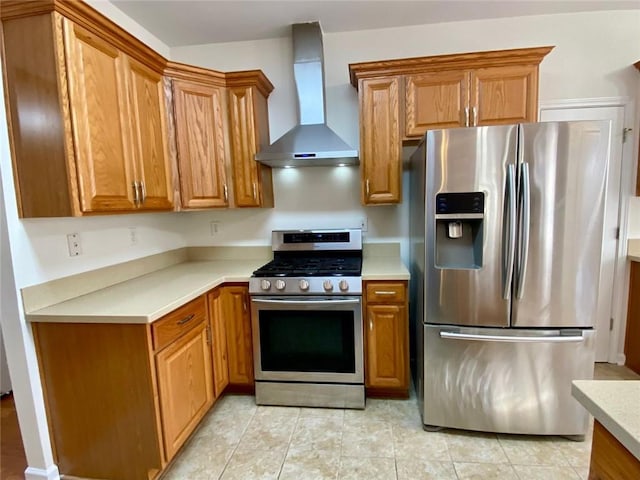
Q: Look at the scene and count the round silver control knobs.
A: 5